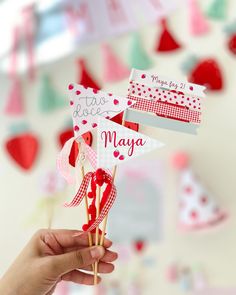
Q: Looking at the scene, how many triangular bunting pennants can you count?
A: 2